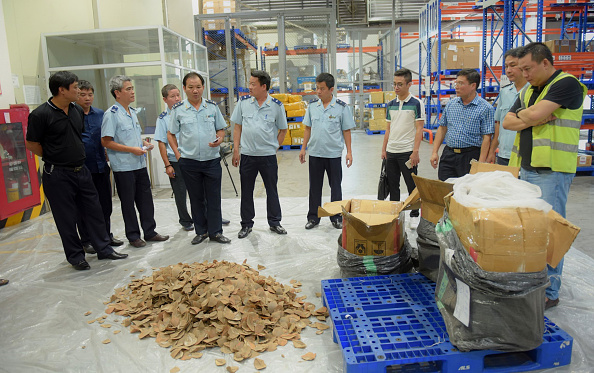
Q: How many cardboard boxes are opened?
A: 3